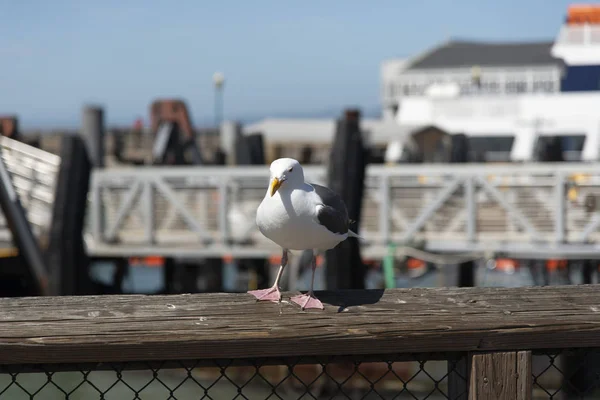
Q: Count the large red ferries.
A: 0